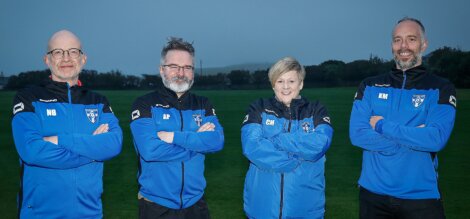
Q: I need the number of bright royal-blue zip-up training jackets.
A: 4